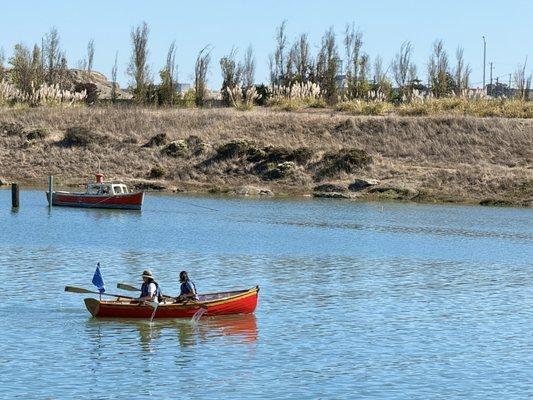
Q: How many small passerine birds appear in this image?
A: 0